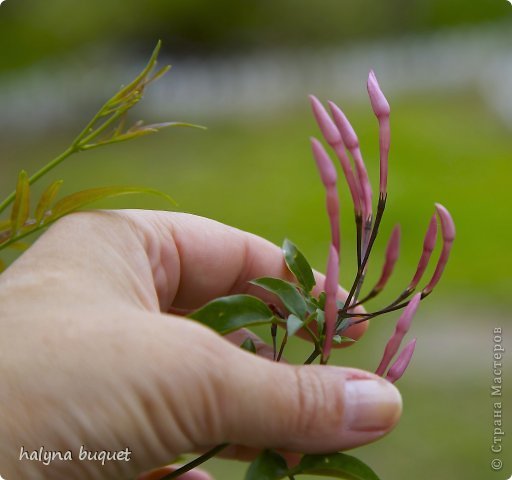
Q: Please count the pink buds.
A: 10